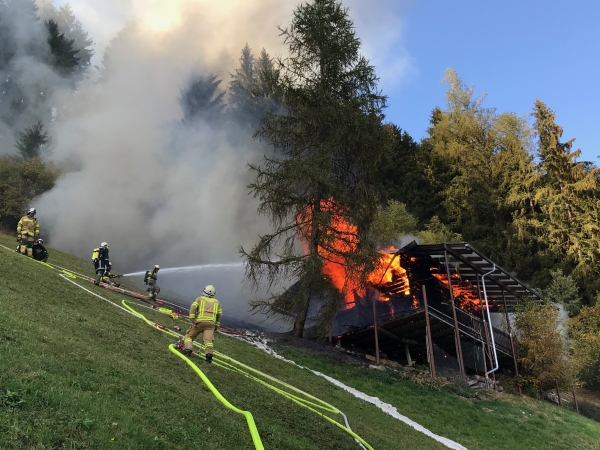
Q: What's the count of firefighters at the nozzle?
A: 2